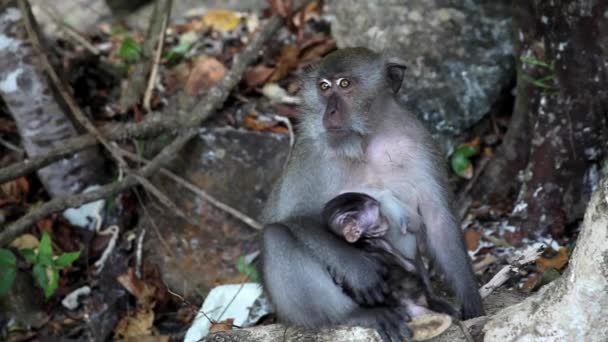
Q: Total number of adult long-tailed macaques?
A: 1